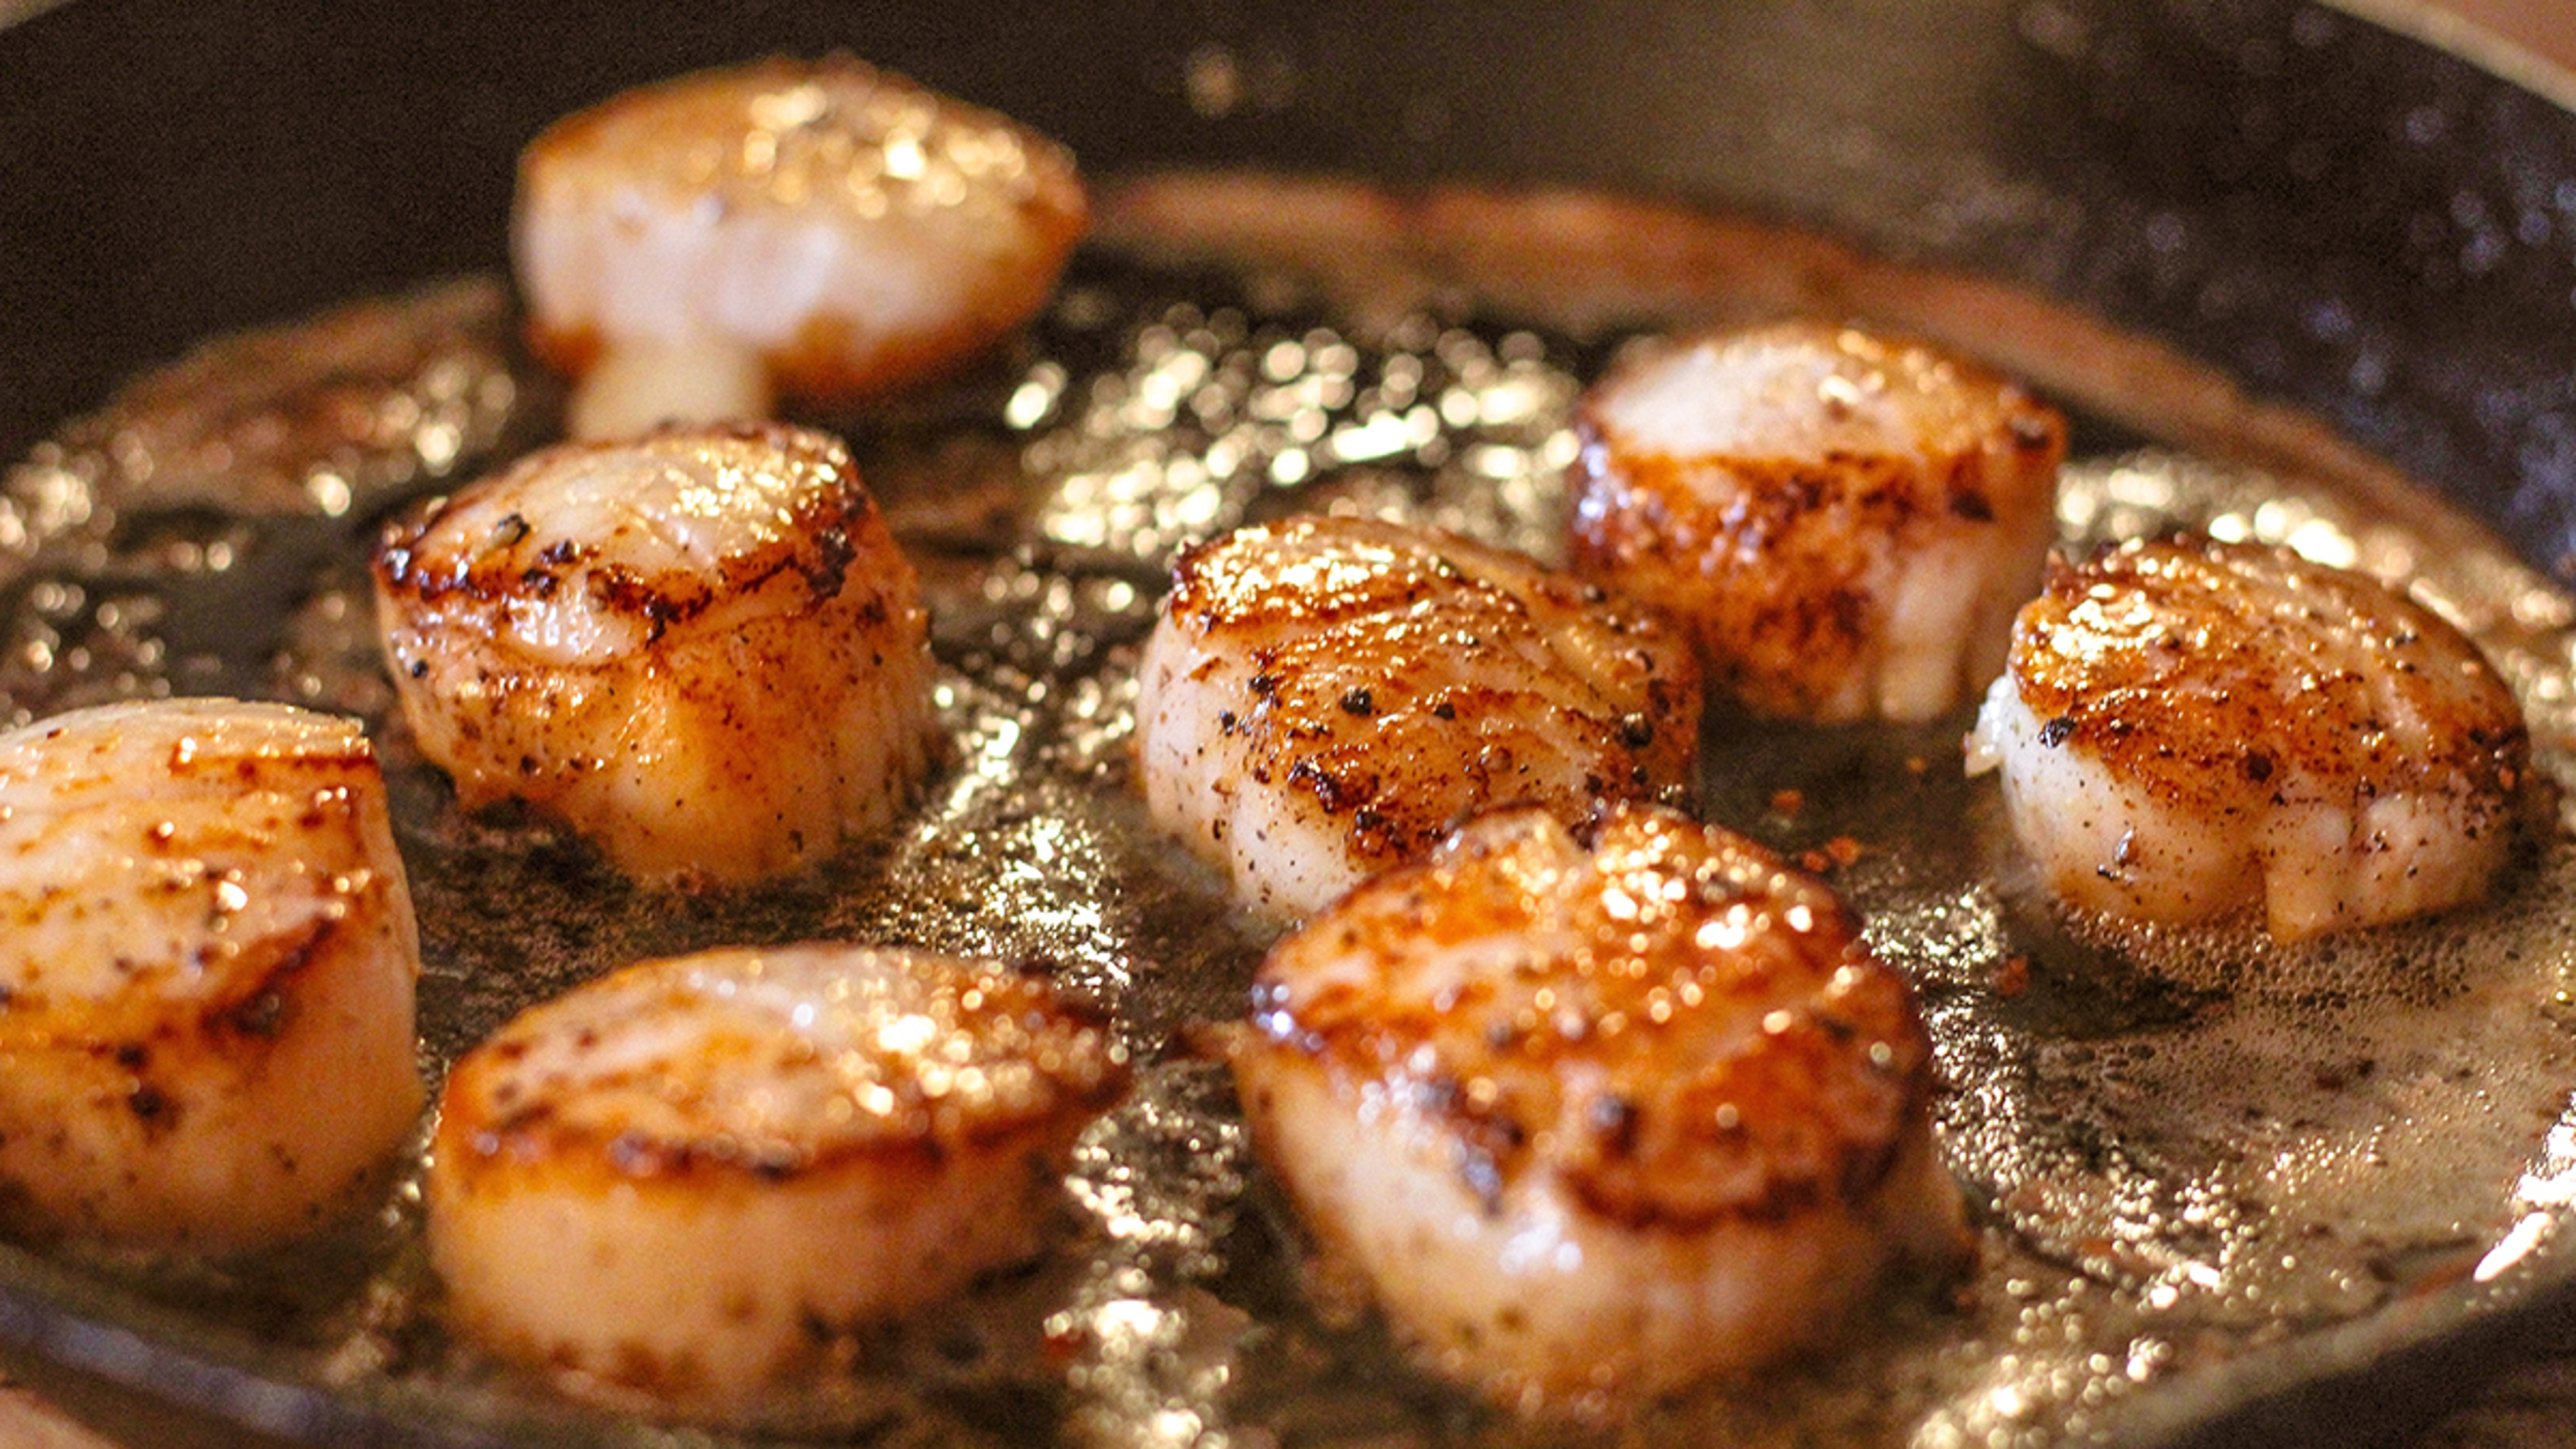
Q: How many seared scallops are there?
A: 8